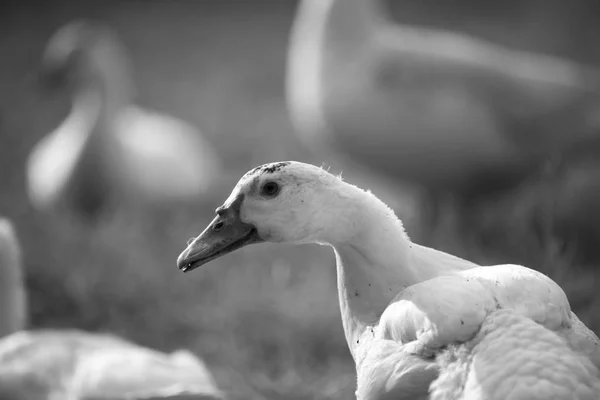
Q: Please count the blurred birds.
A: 3